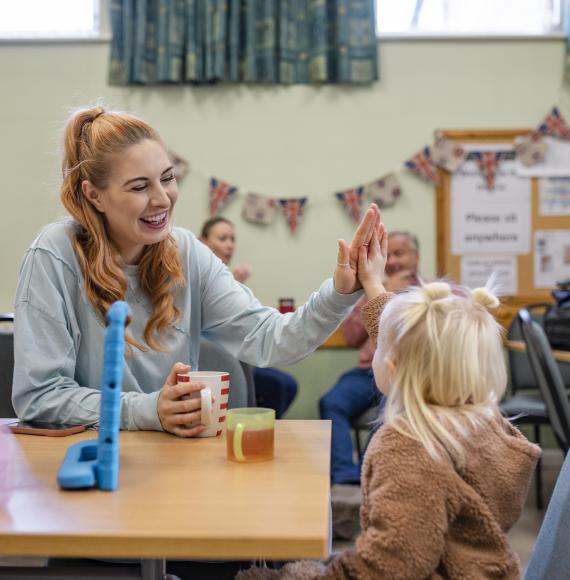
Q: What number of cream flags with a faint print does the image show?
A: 5